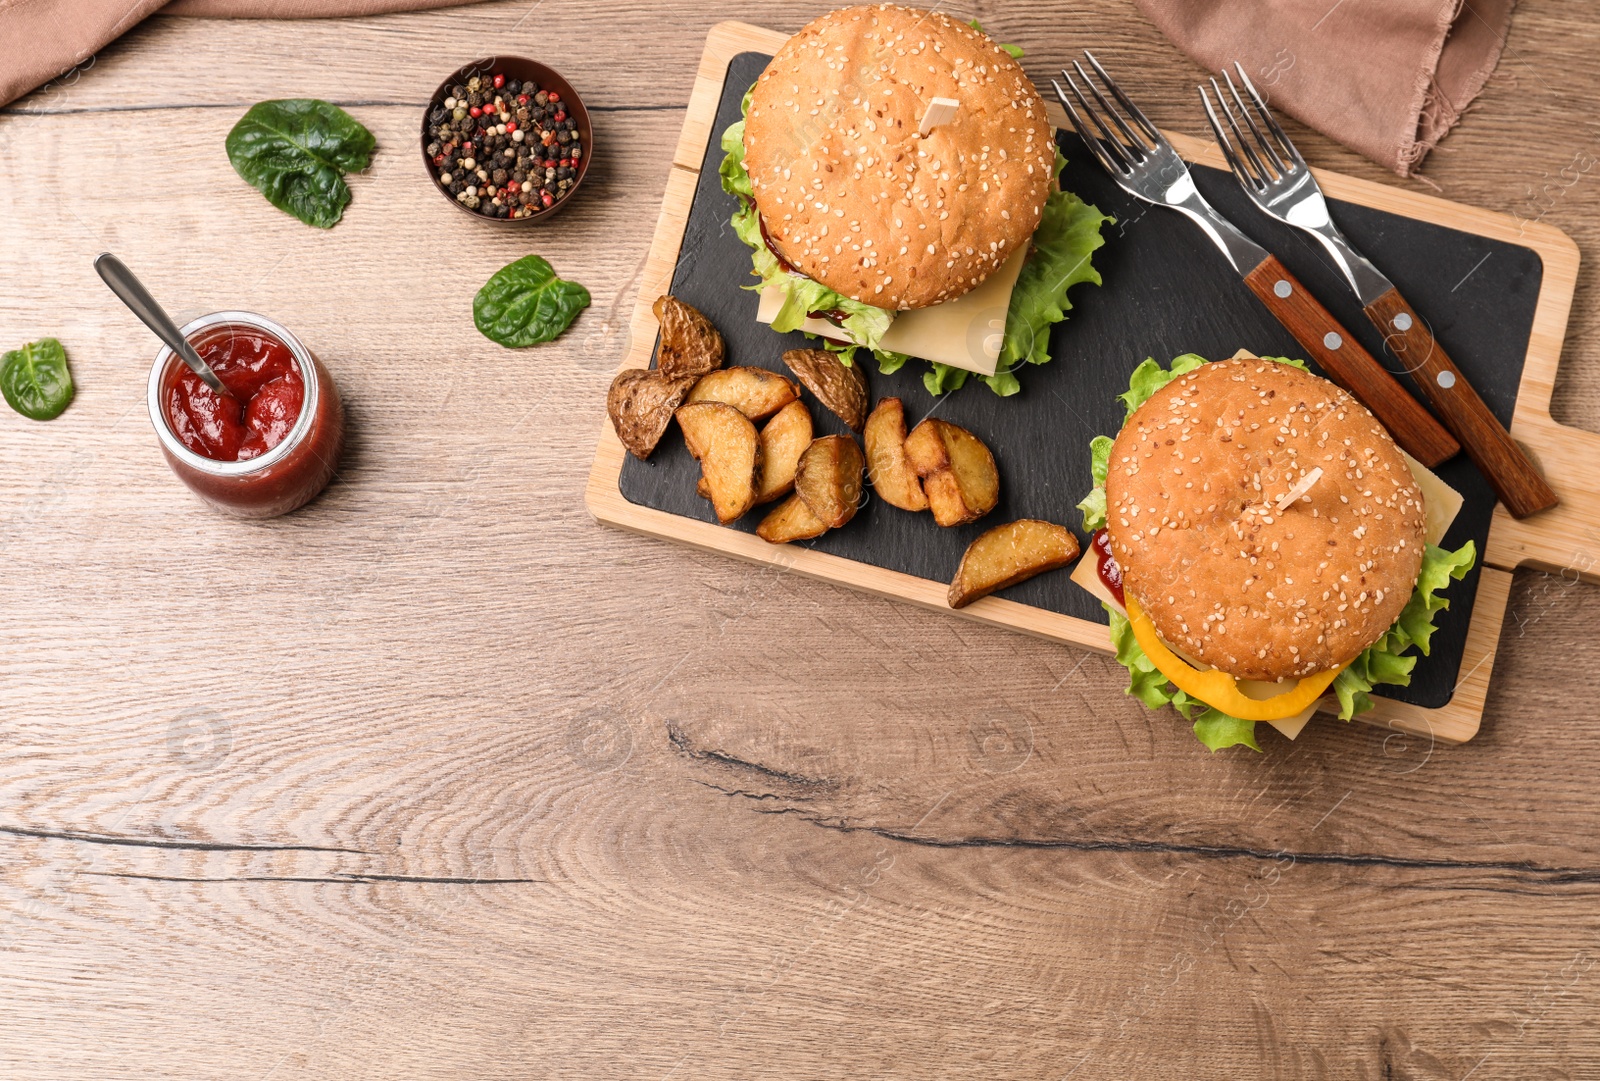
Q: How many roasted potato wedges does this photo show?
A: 11